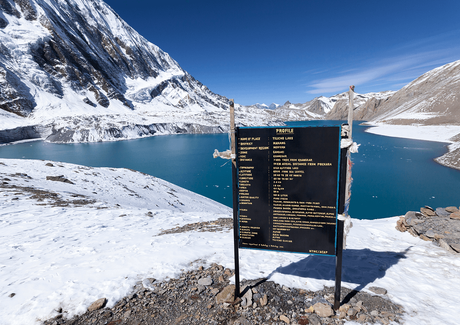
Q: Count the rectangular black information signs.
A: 1